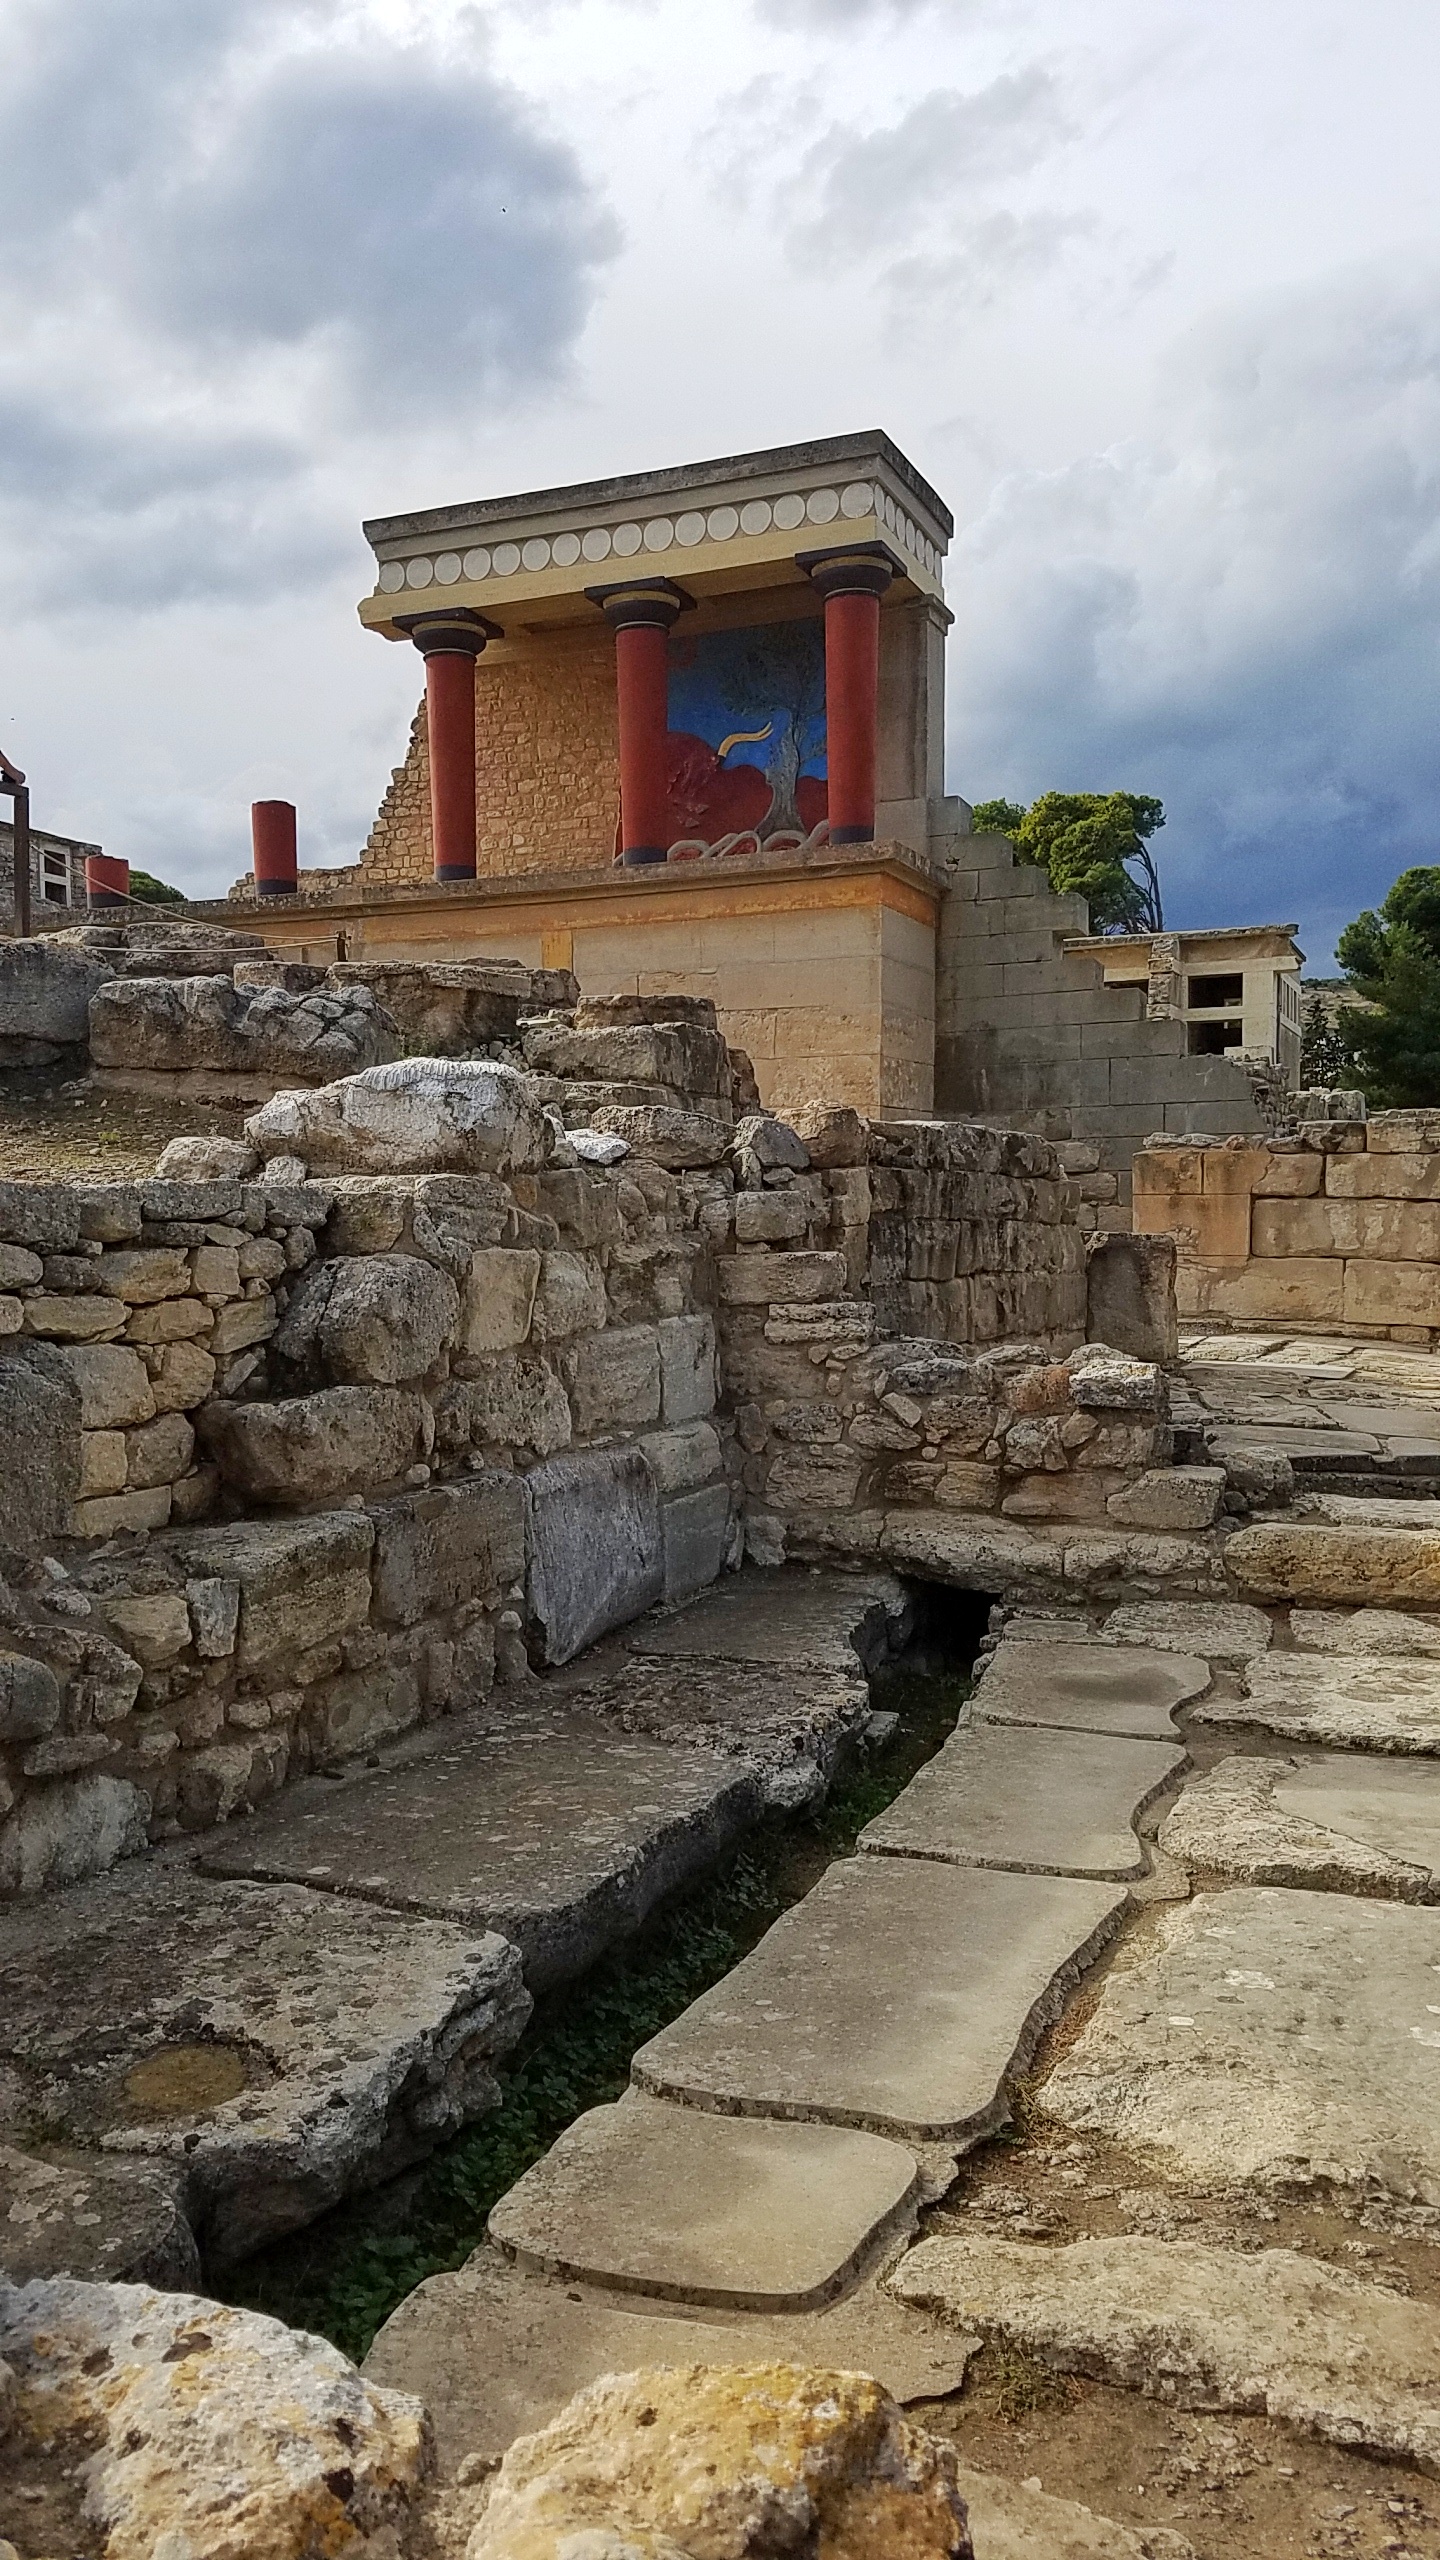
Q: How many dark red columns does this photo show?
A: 5